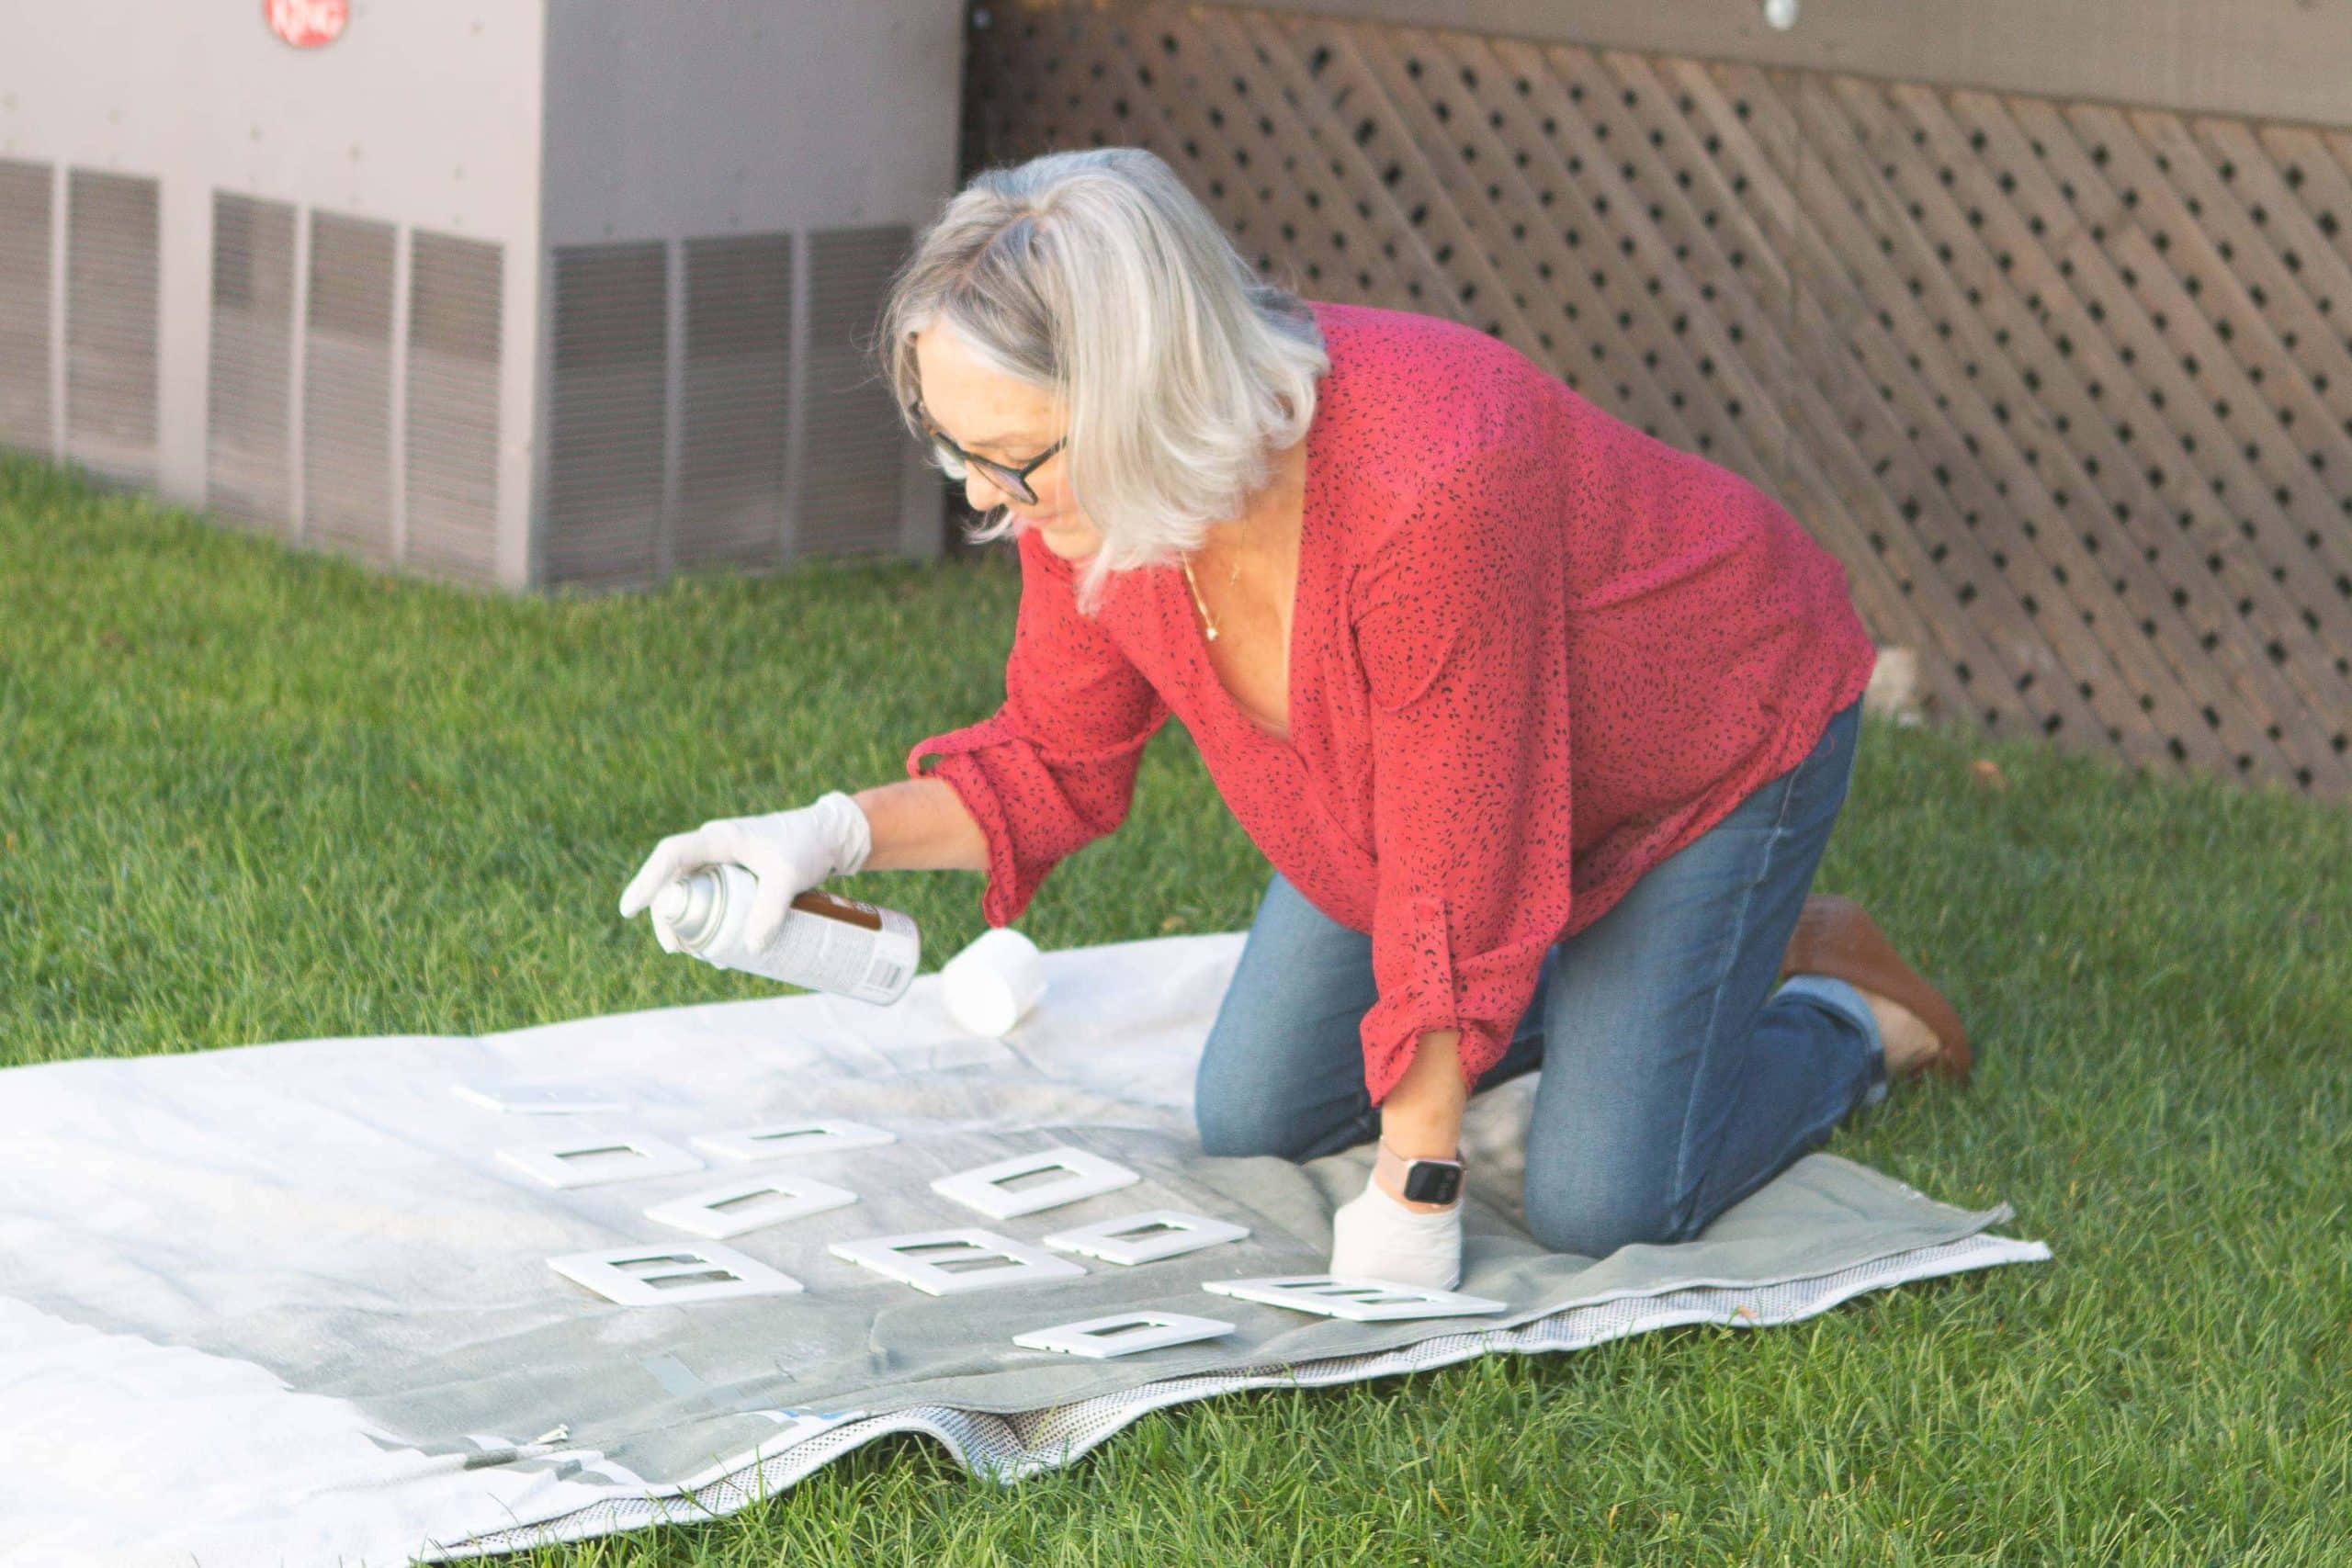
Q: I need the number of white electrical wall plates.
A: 10